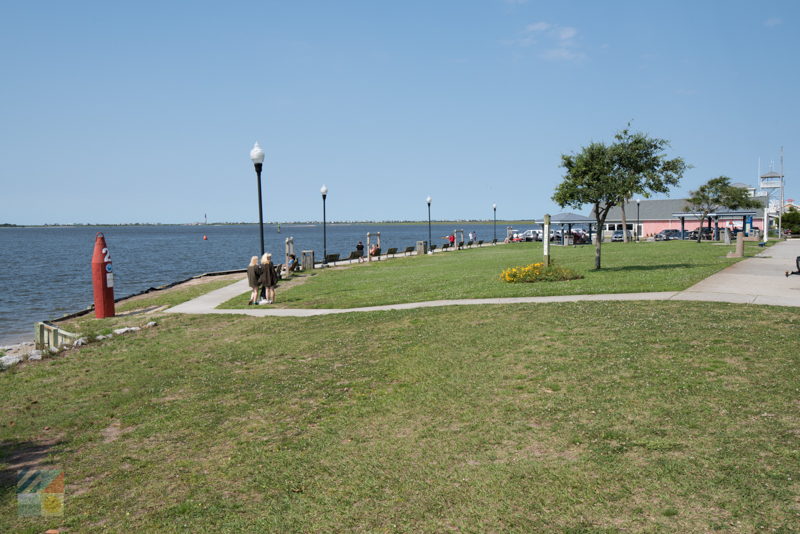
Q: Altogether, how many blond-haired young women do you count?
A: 2